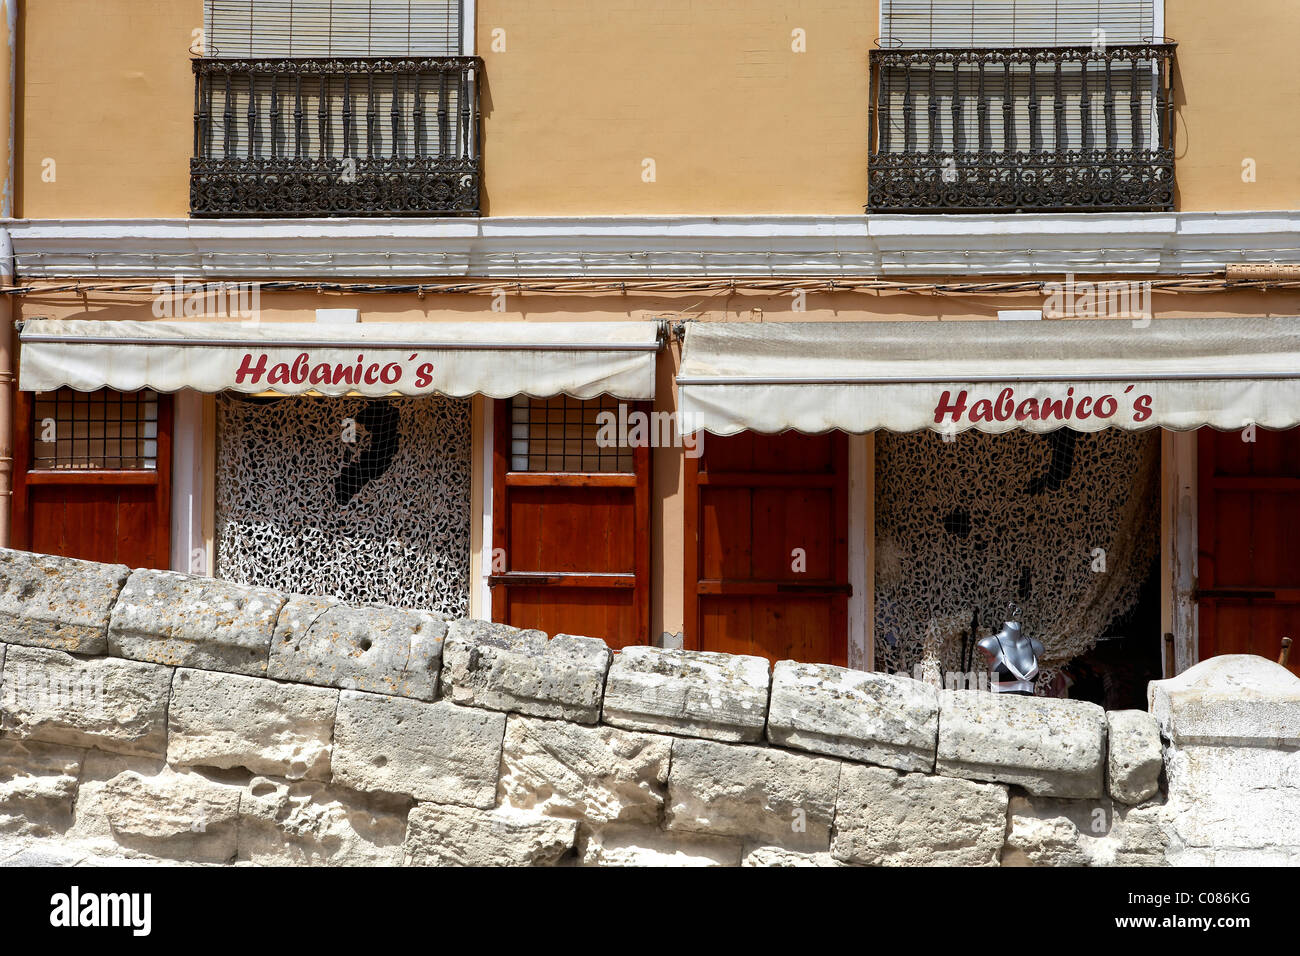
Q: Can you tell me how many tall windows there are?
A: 2